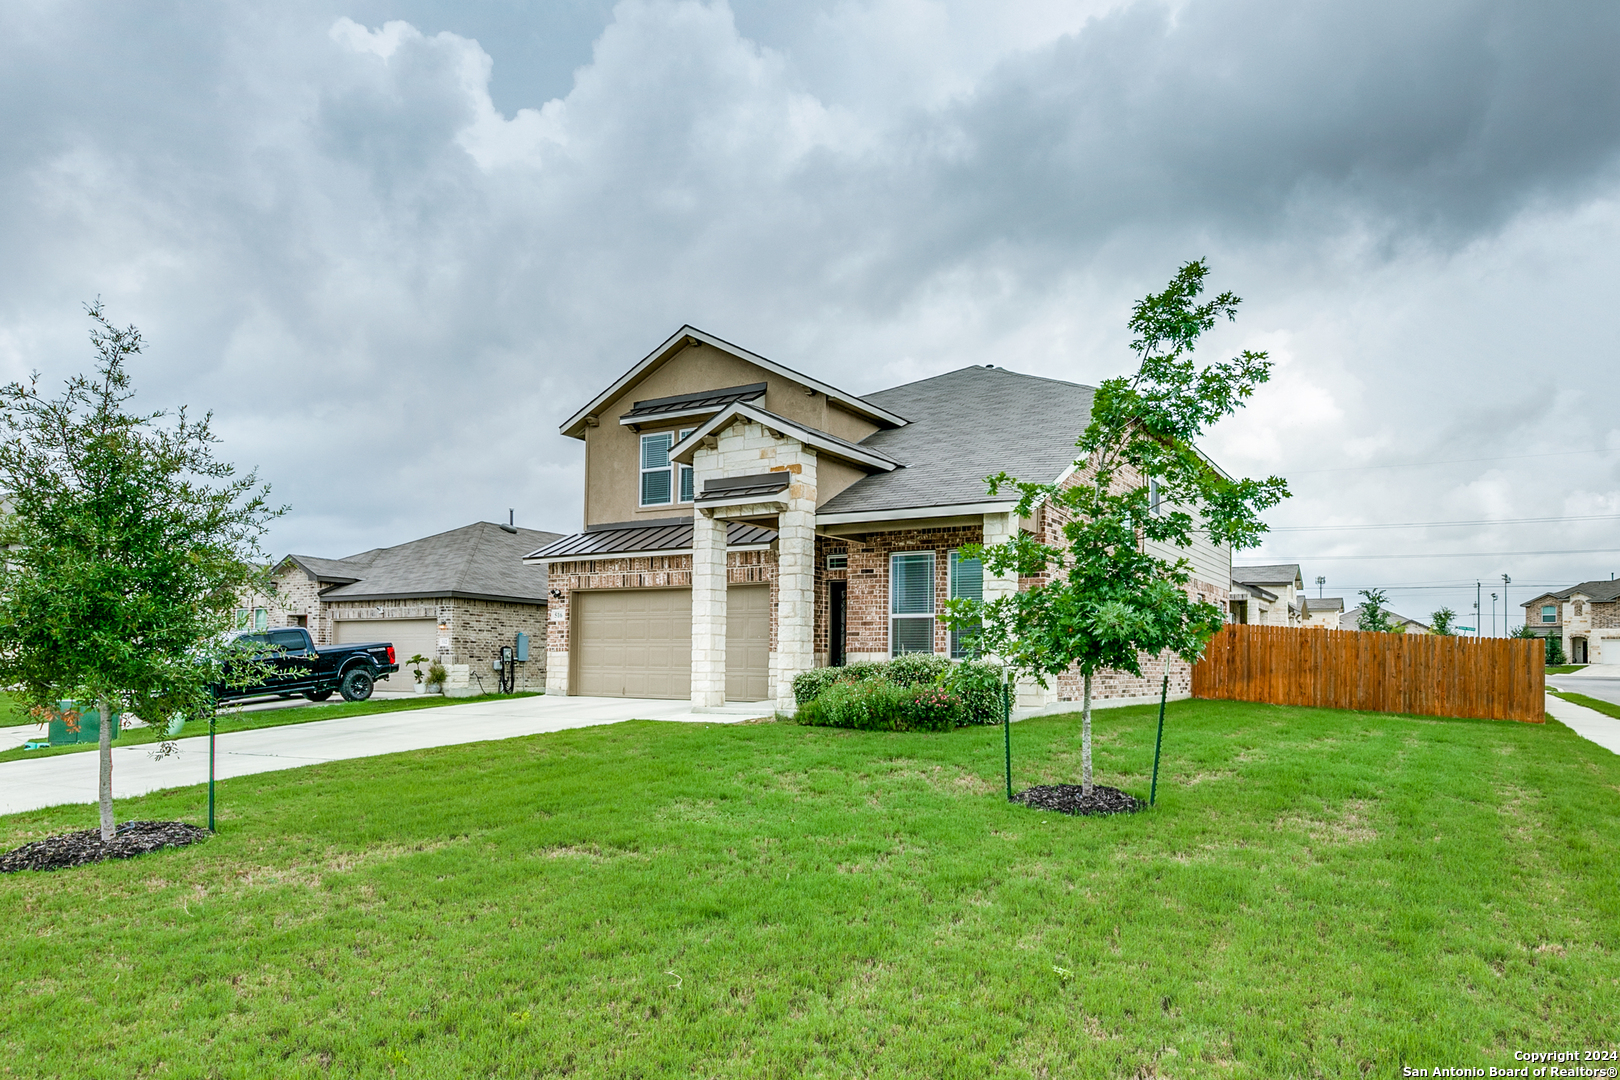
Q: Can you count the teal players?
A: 0